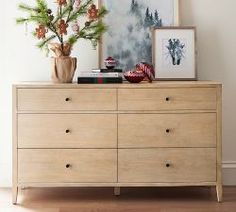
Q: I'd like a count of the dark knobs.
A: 6